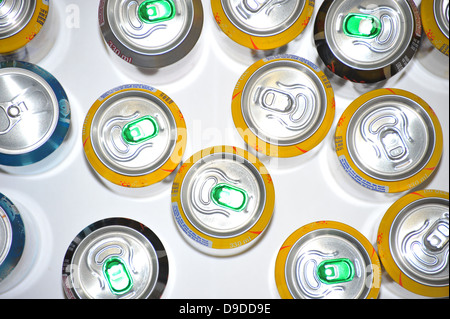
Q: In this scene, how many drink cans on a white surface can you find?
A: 14